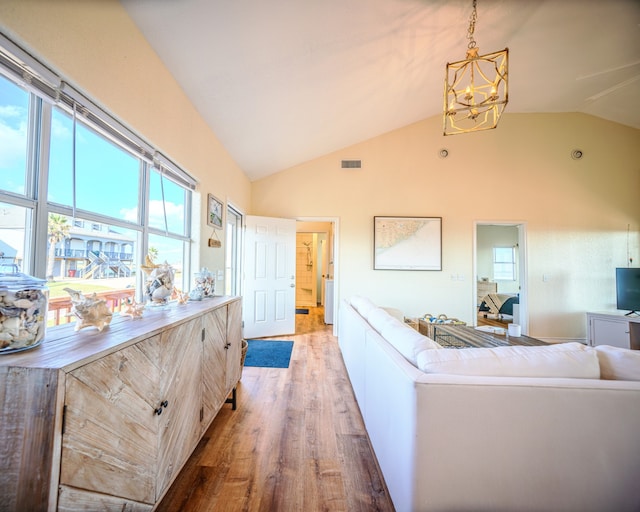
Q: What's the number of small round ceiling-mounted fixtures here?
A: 2